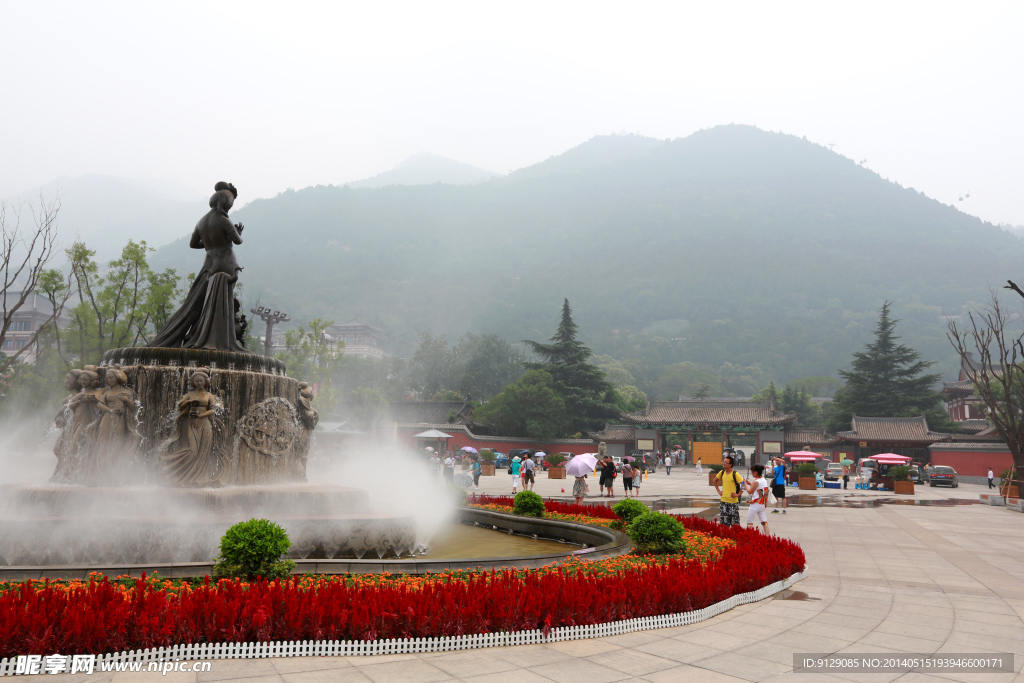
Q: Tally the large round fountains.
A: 1